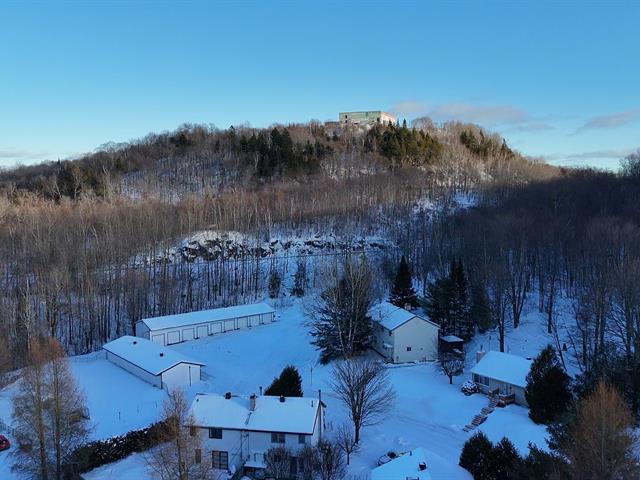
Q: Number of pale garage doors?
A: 9